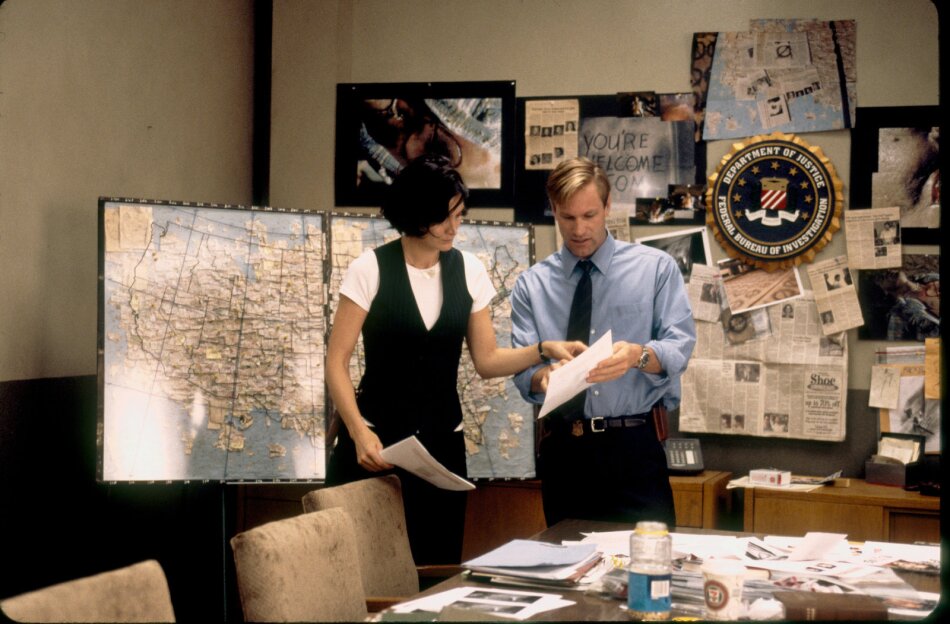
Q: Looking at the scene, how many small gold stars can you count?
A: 9